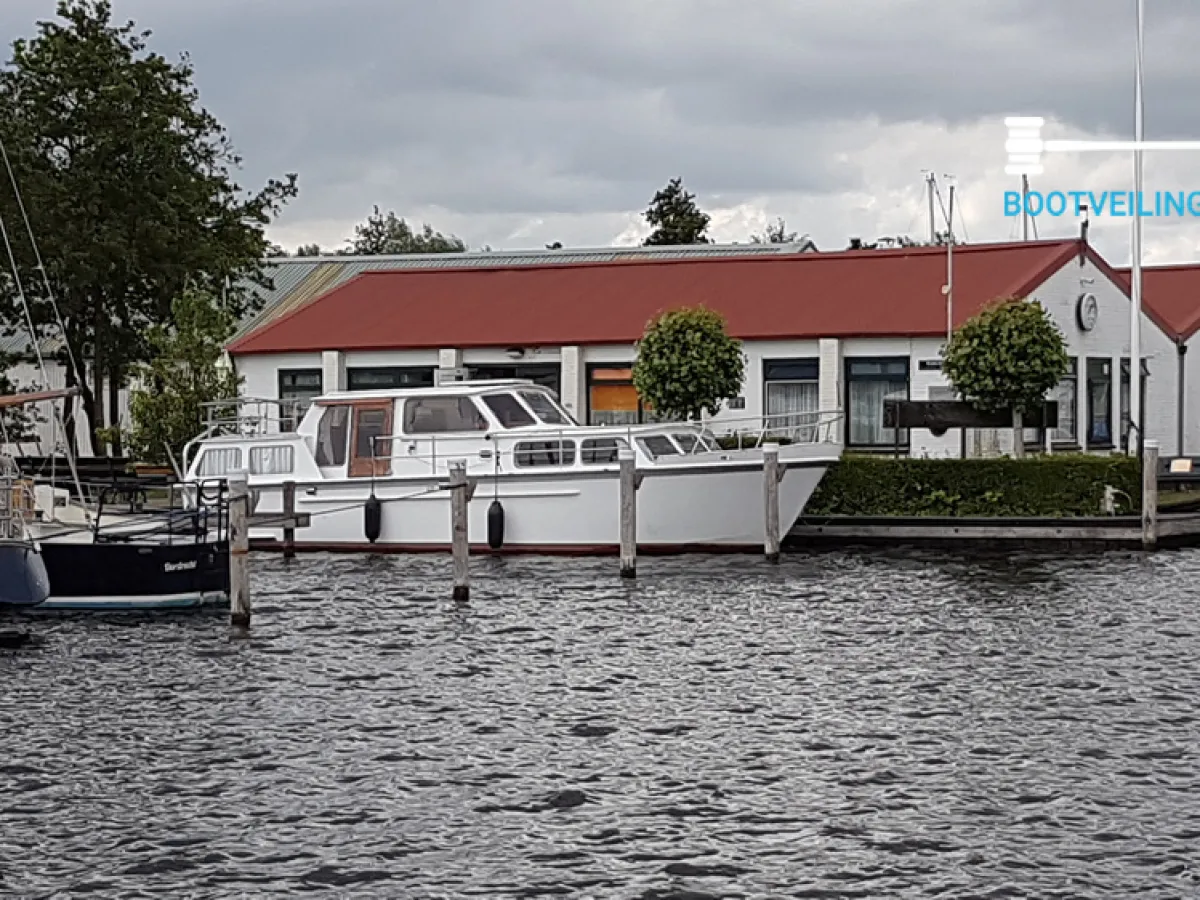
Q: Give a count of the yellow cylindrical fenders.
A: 0